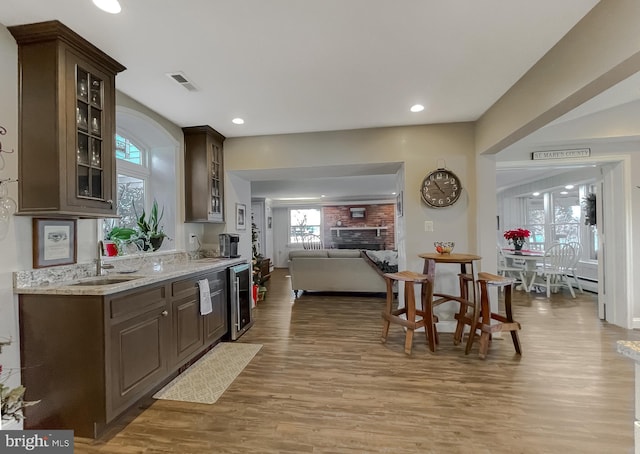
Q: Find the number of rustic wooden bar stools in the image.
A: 2